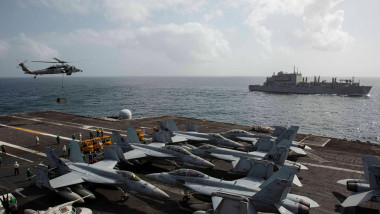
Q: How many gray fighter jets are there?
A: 7